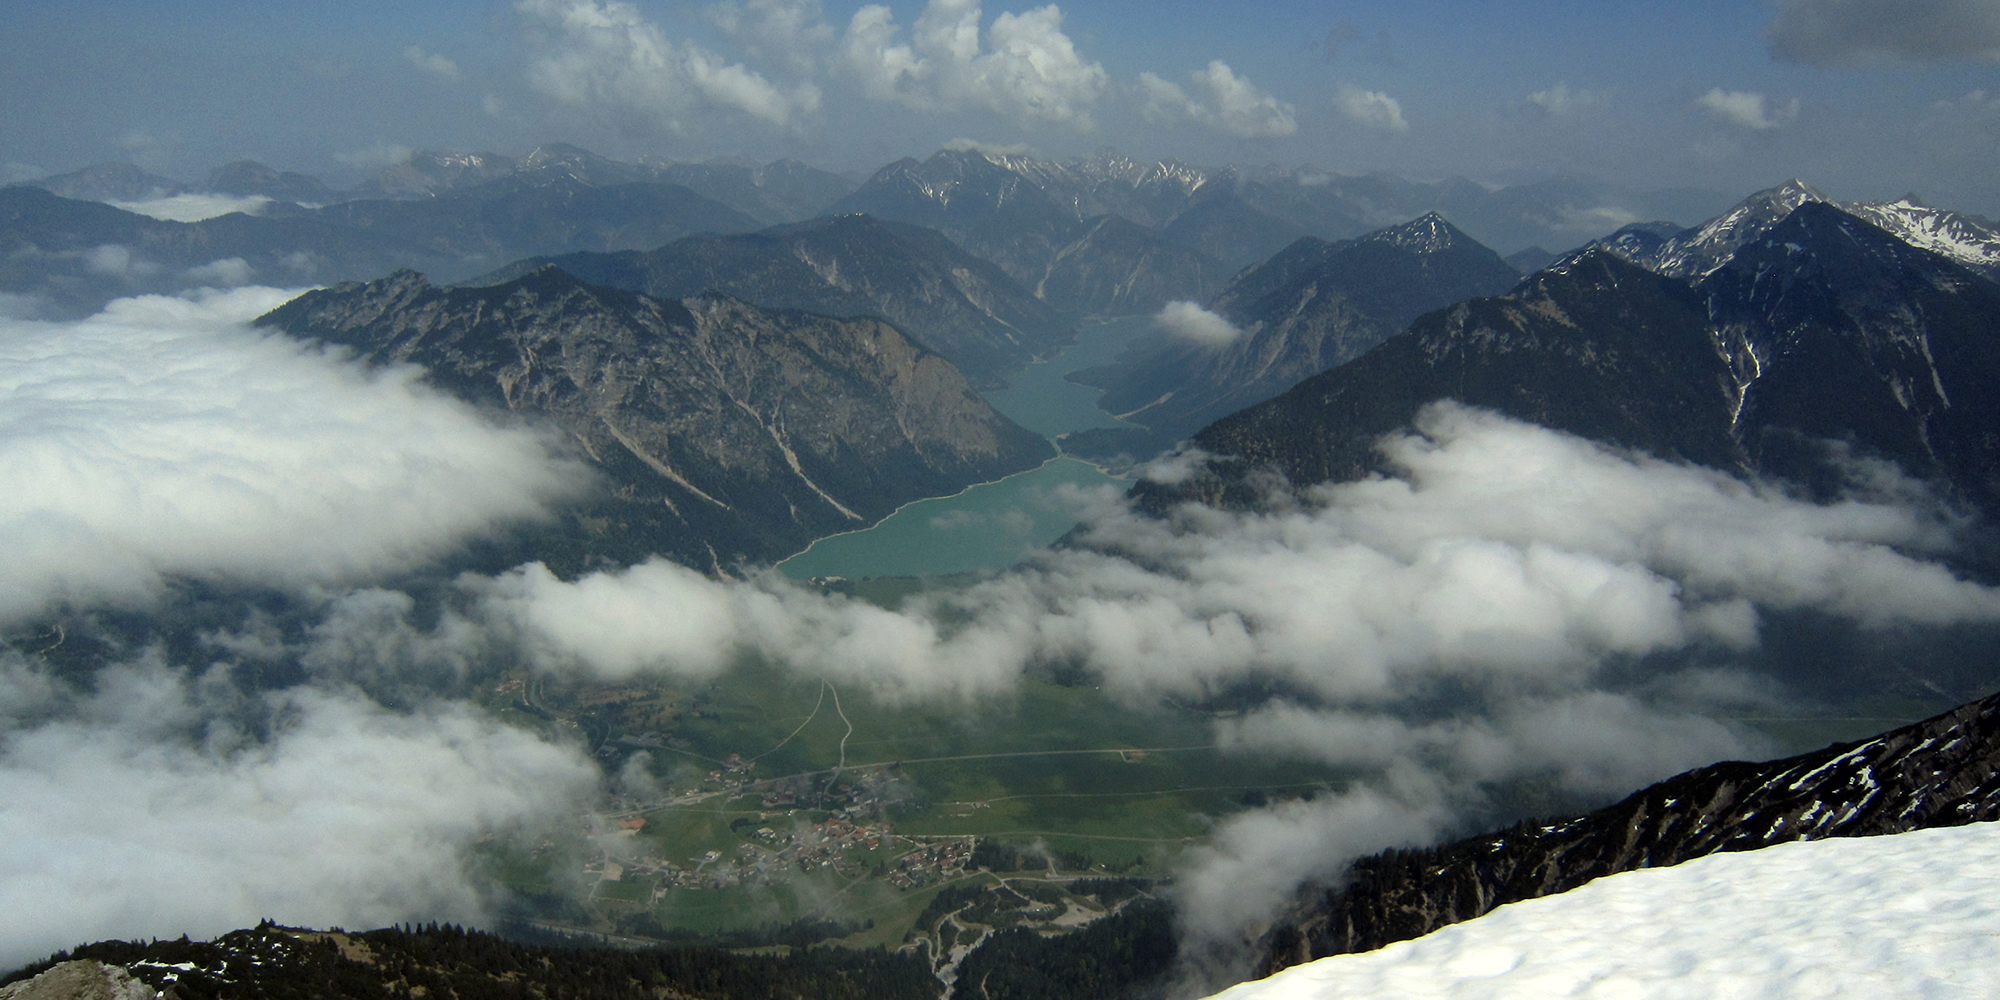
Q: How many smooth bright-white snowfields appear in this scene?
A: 1